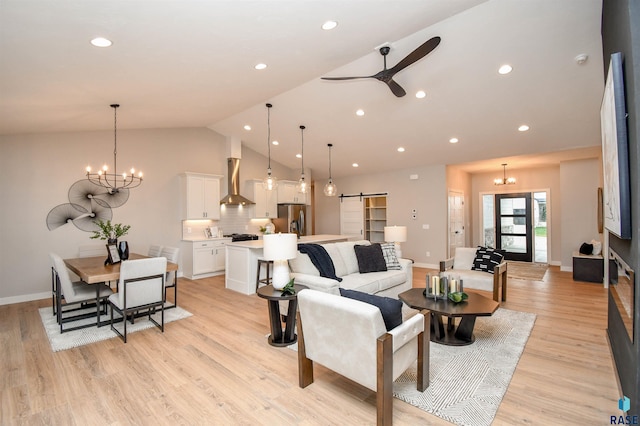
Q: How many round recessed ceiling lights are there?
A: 13